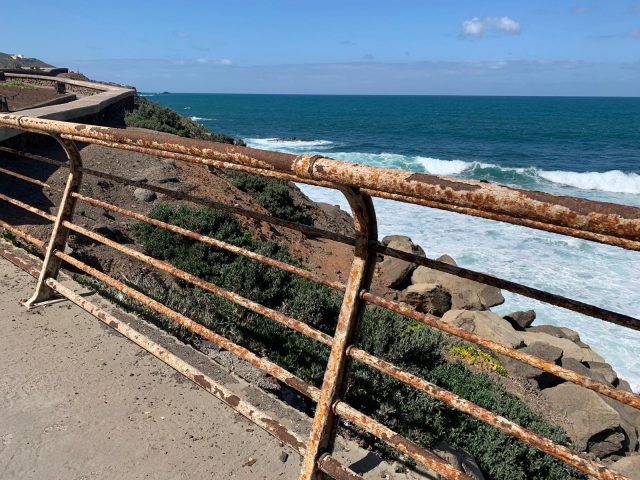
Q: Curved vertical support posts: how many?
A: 2